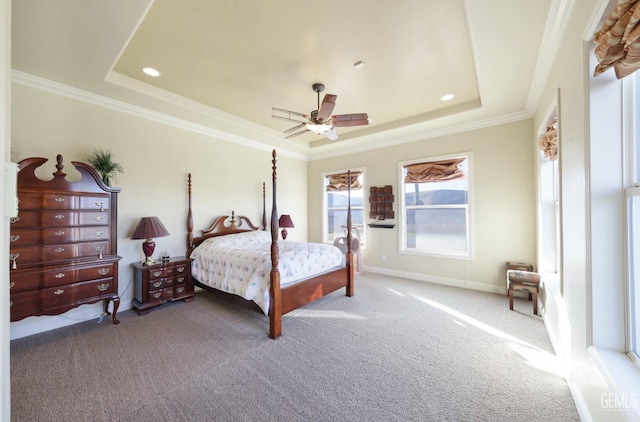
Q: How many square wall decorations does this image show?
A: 12